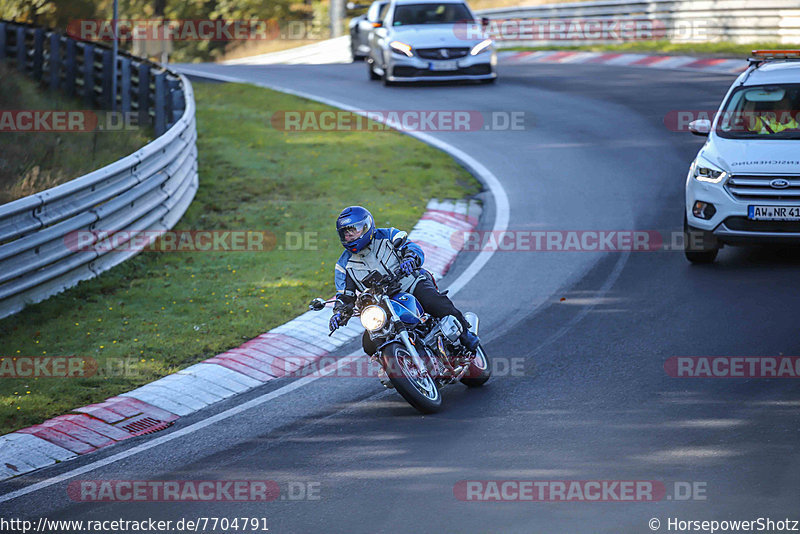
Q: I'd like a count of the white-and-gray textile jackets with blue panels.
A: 1